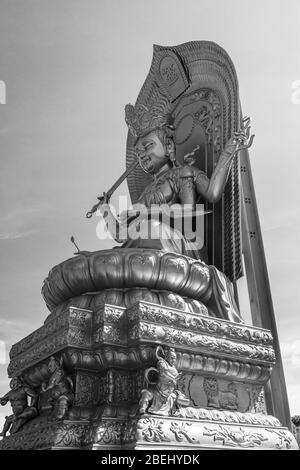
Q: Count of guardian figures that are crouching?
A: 3